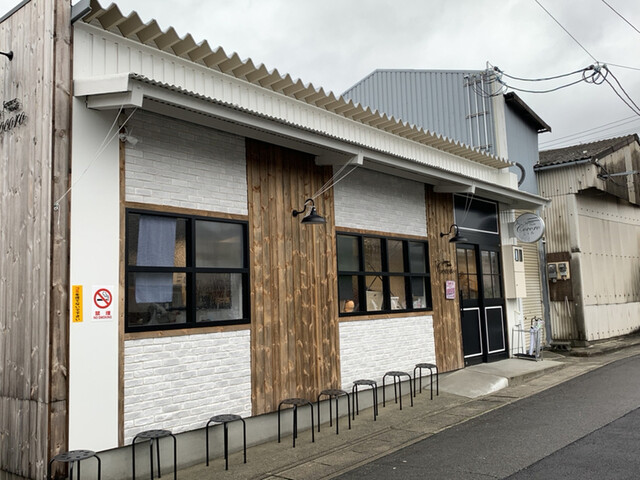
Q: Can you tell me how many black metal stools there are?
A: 8